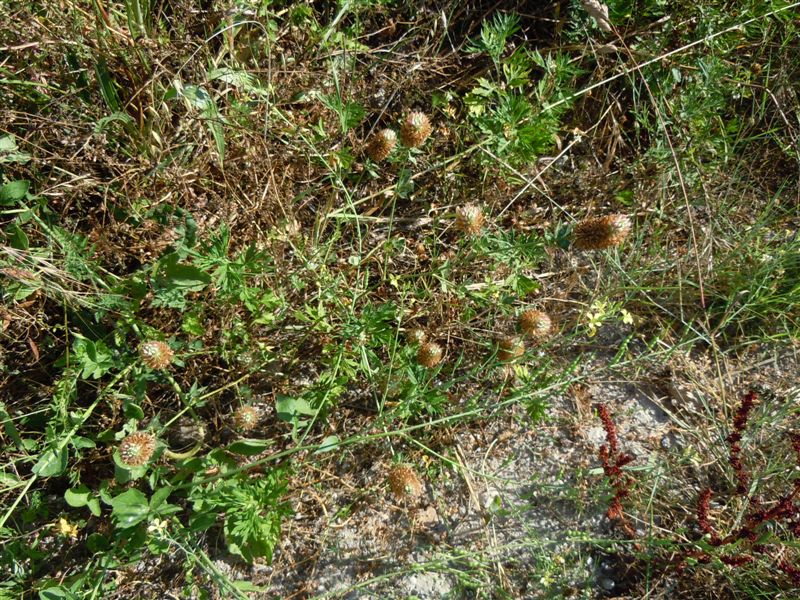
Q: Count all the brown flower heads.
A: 12